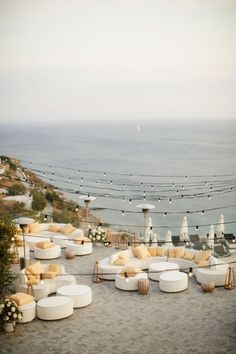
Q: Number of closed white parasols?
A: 6